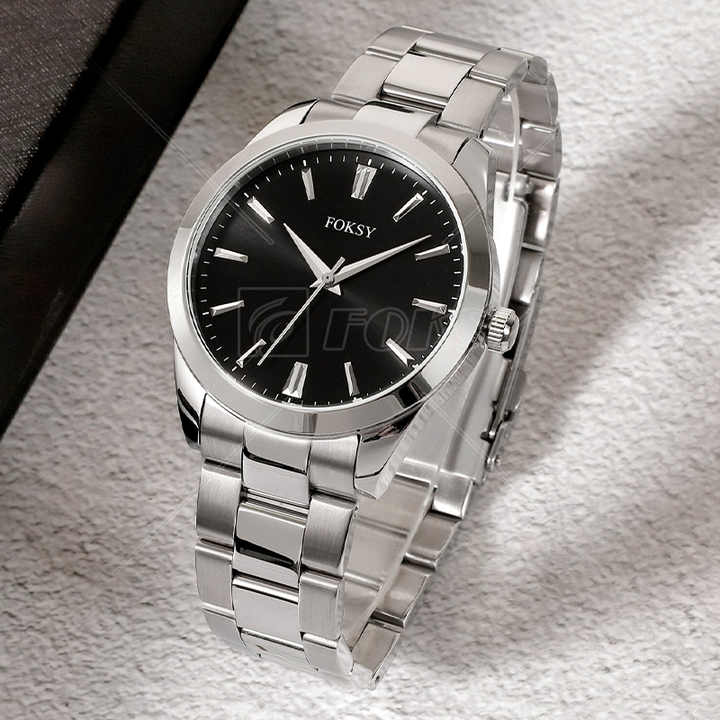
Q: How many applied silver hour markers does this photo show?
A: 12